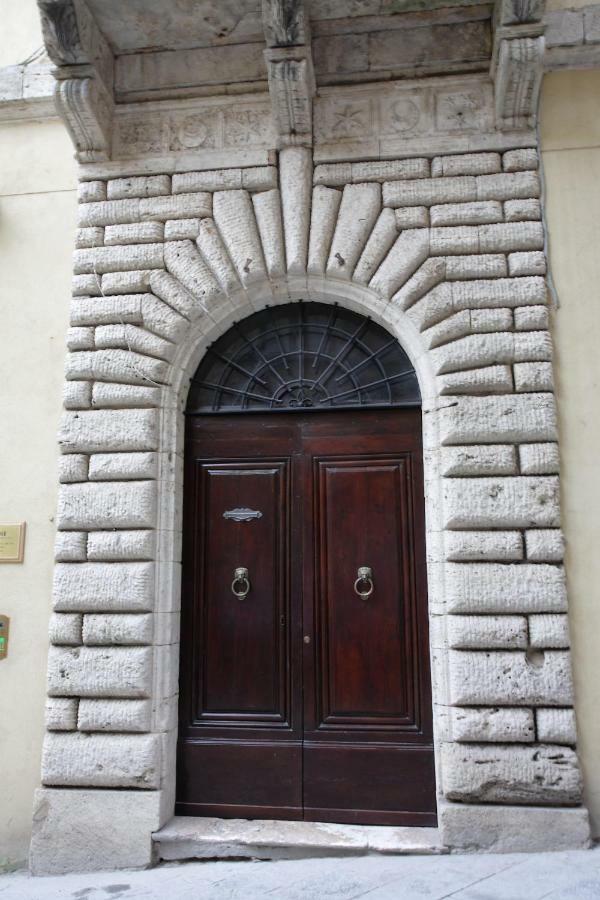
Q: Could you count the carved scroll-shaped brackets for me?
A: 3